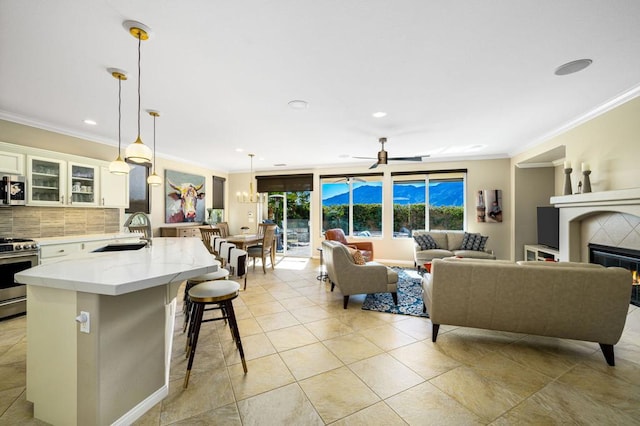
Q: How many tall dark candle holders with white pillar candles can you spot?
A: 2